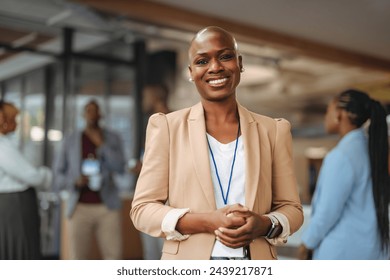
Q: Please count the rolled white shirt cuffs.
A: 2